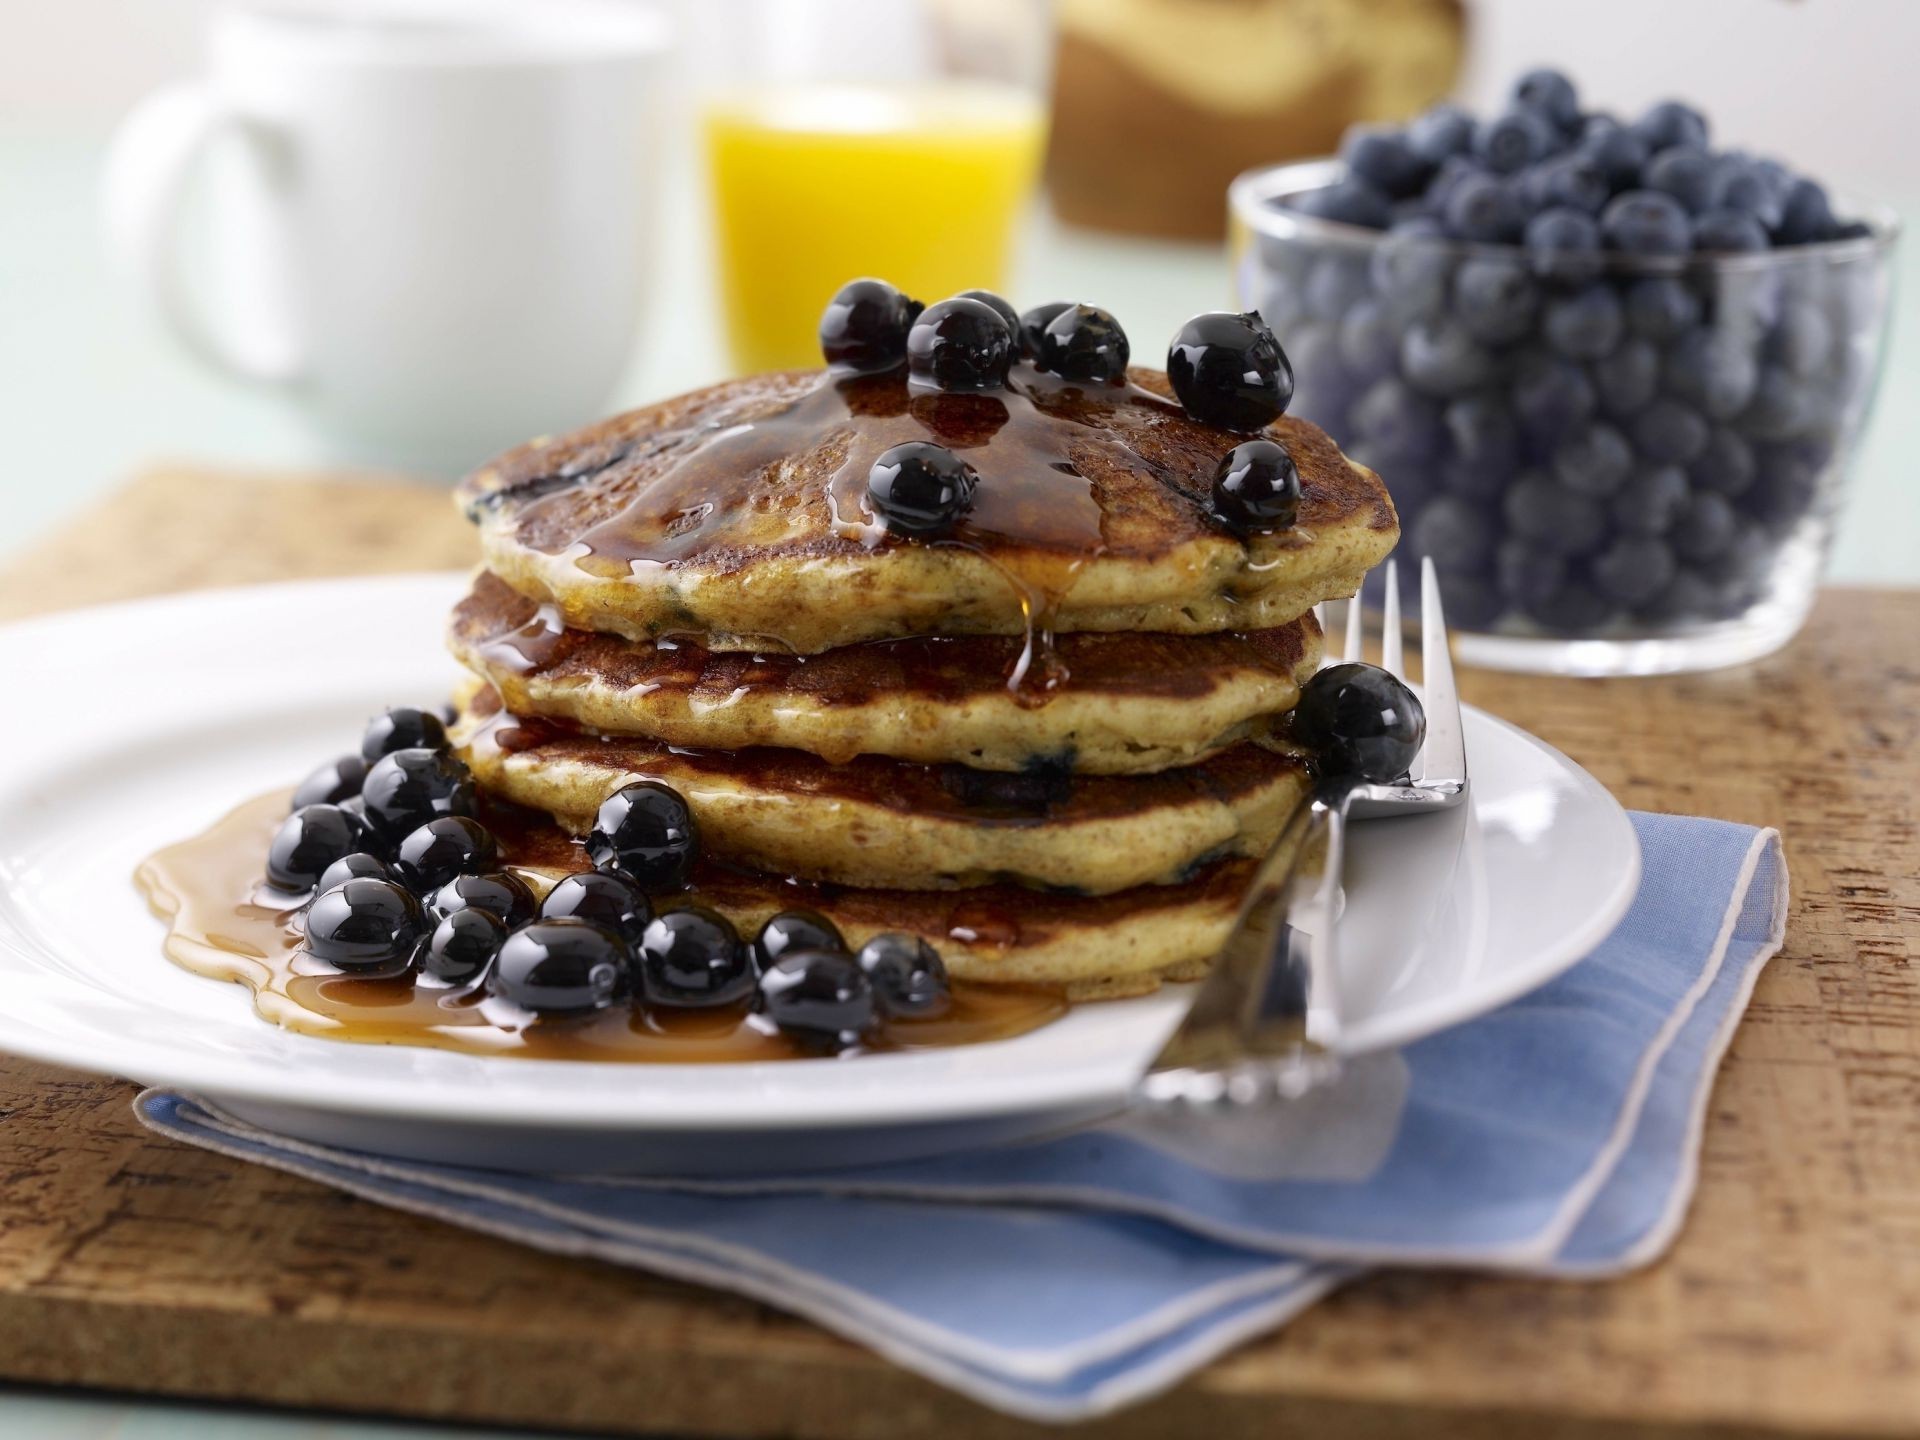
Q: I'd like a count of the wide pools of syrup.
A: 1